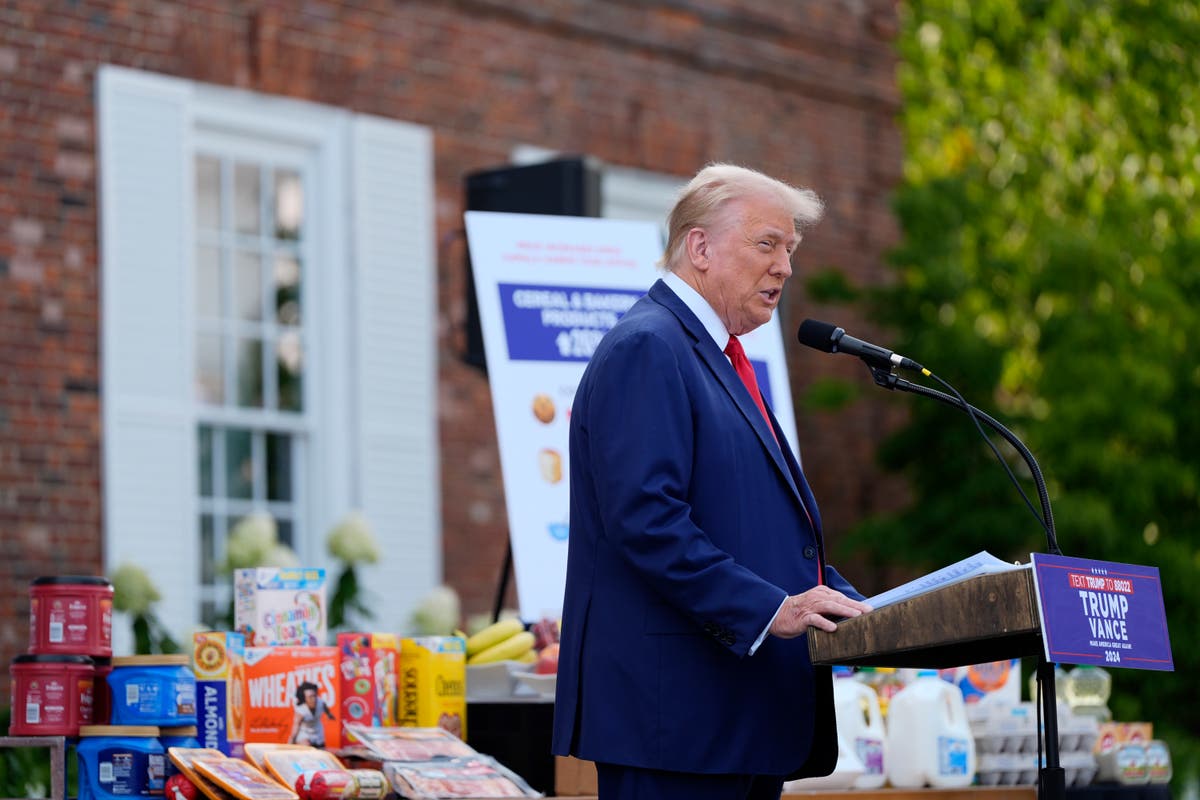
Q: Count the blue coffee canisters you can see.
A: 3